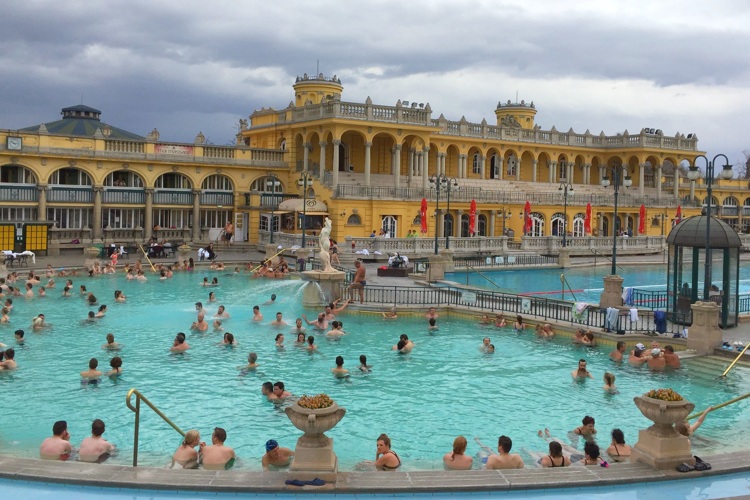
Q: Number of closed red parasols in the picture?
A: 6